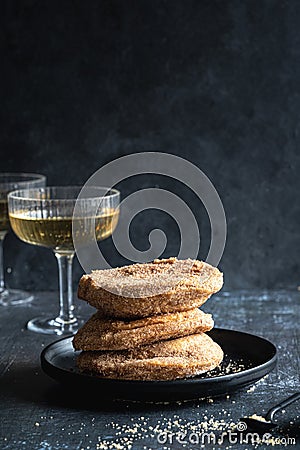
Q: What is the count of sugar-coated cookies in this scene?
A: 3